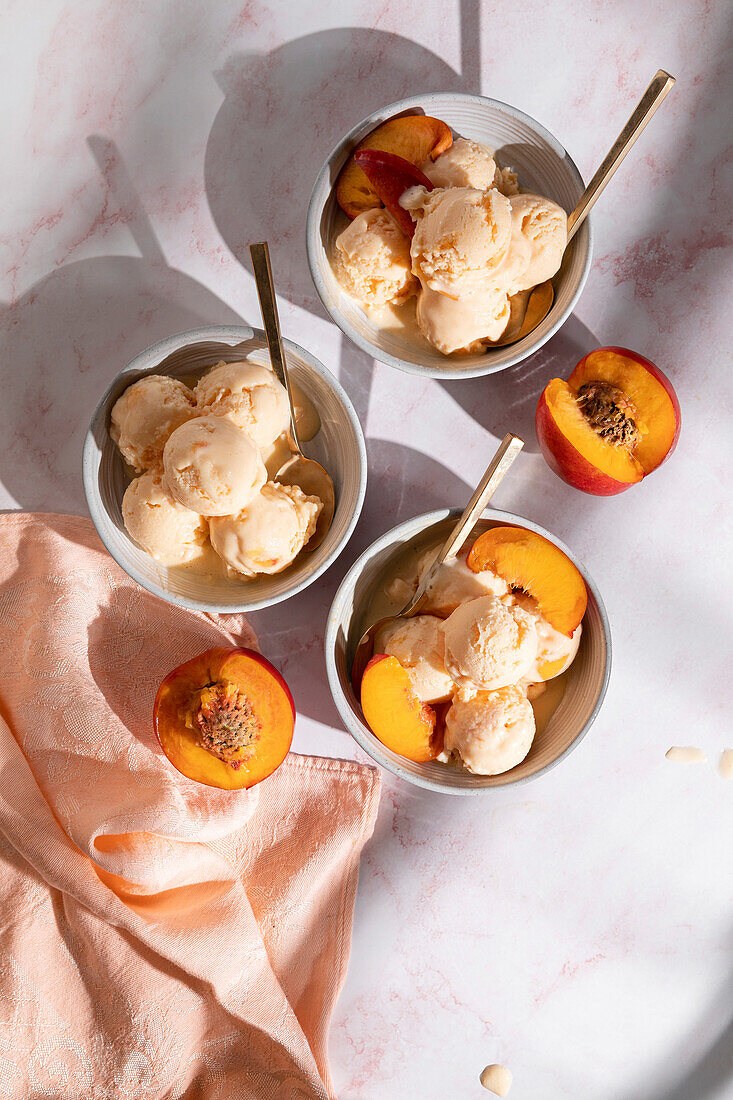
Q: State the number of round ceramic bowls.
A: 3